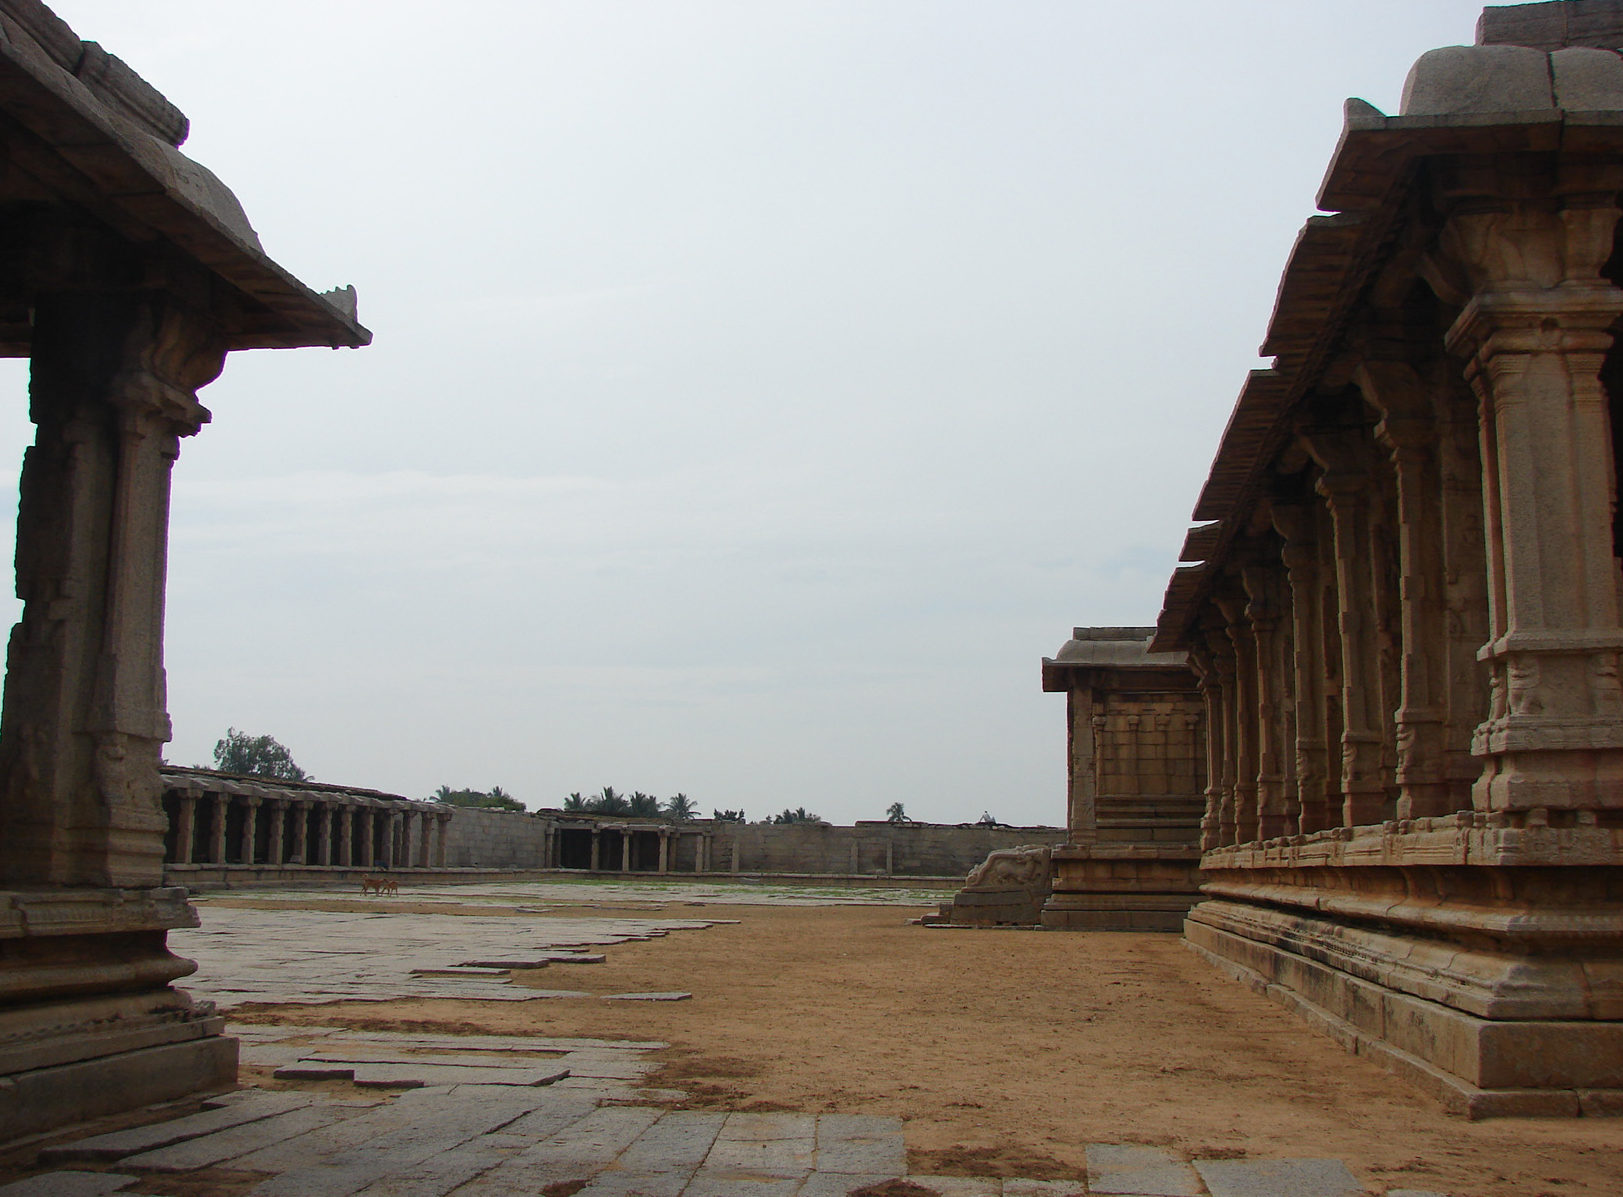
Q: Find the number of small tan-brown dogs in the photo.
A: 2